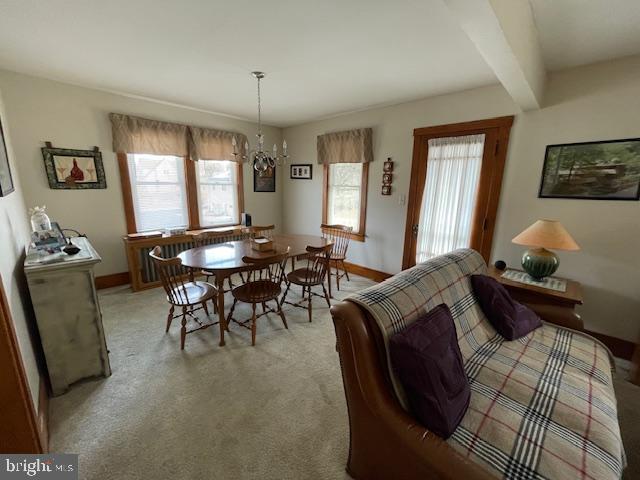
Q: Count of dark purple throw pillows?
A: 2